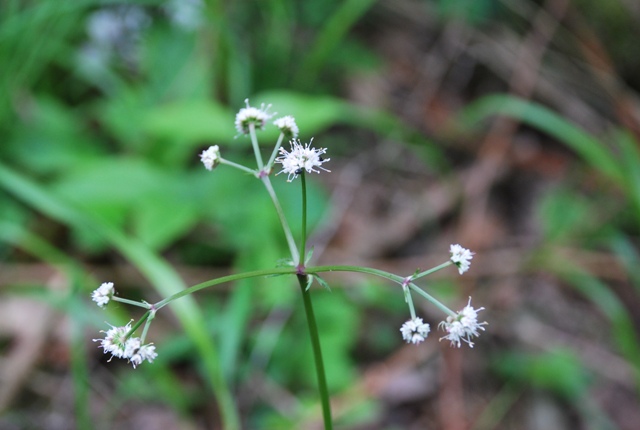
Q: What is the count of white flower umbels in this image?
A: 10